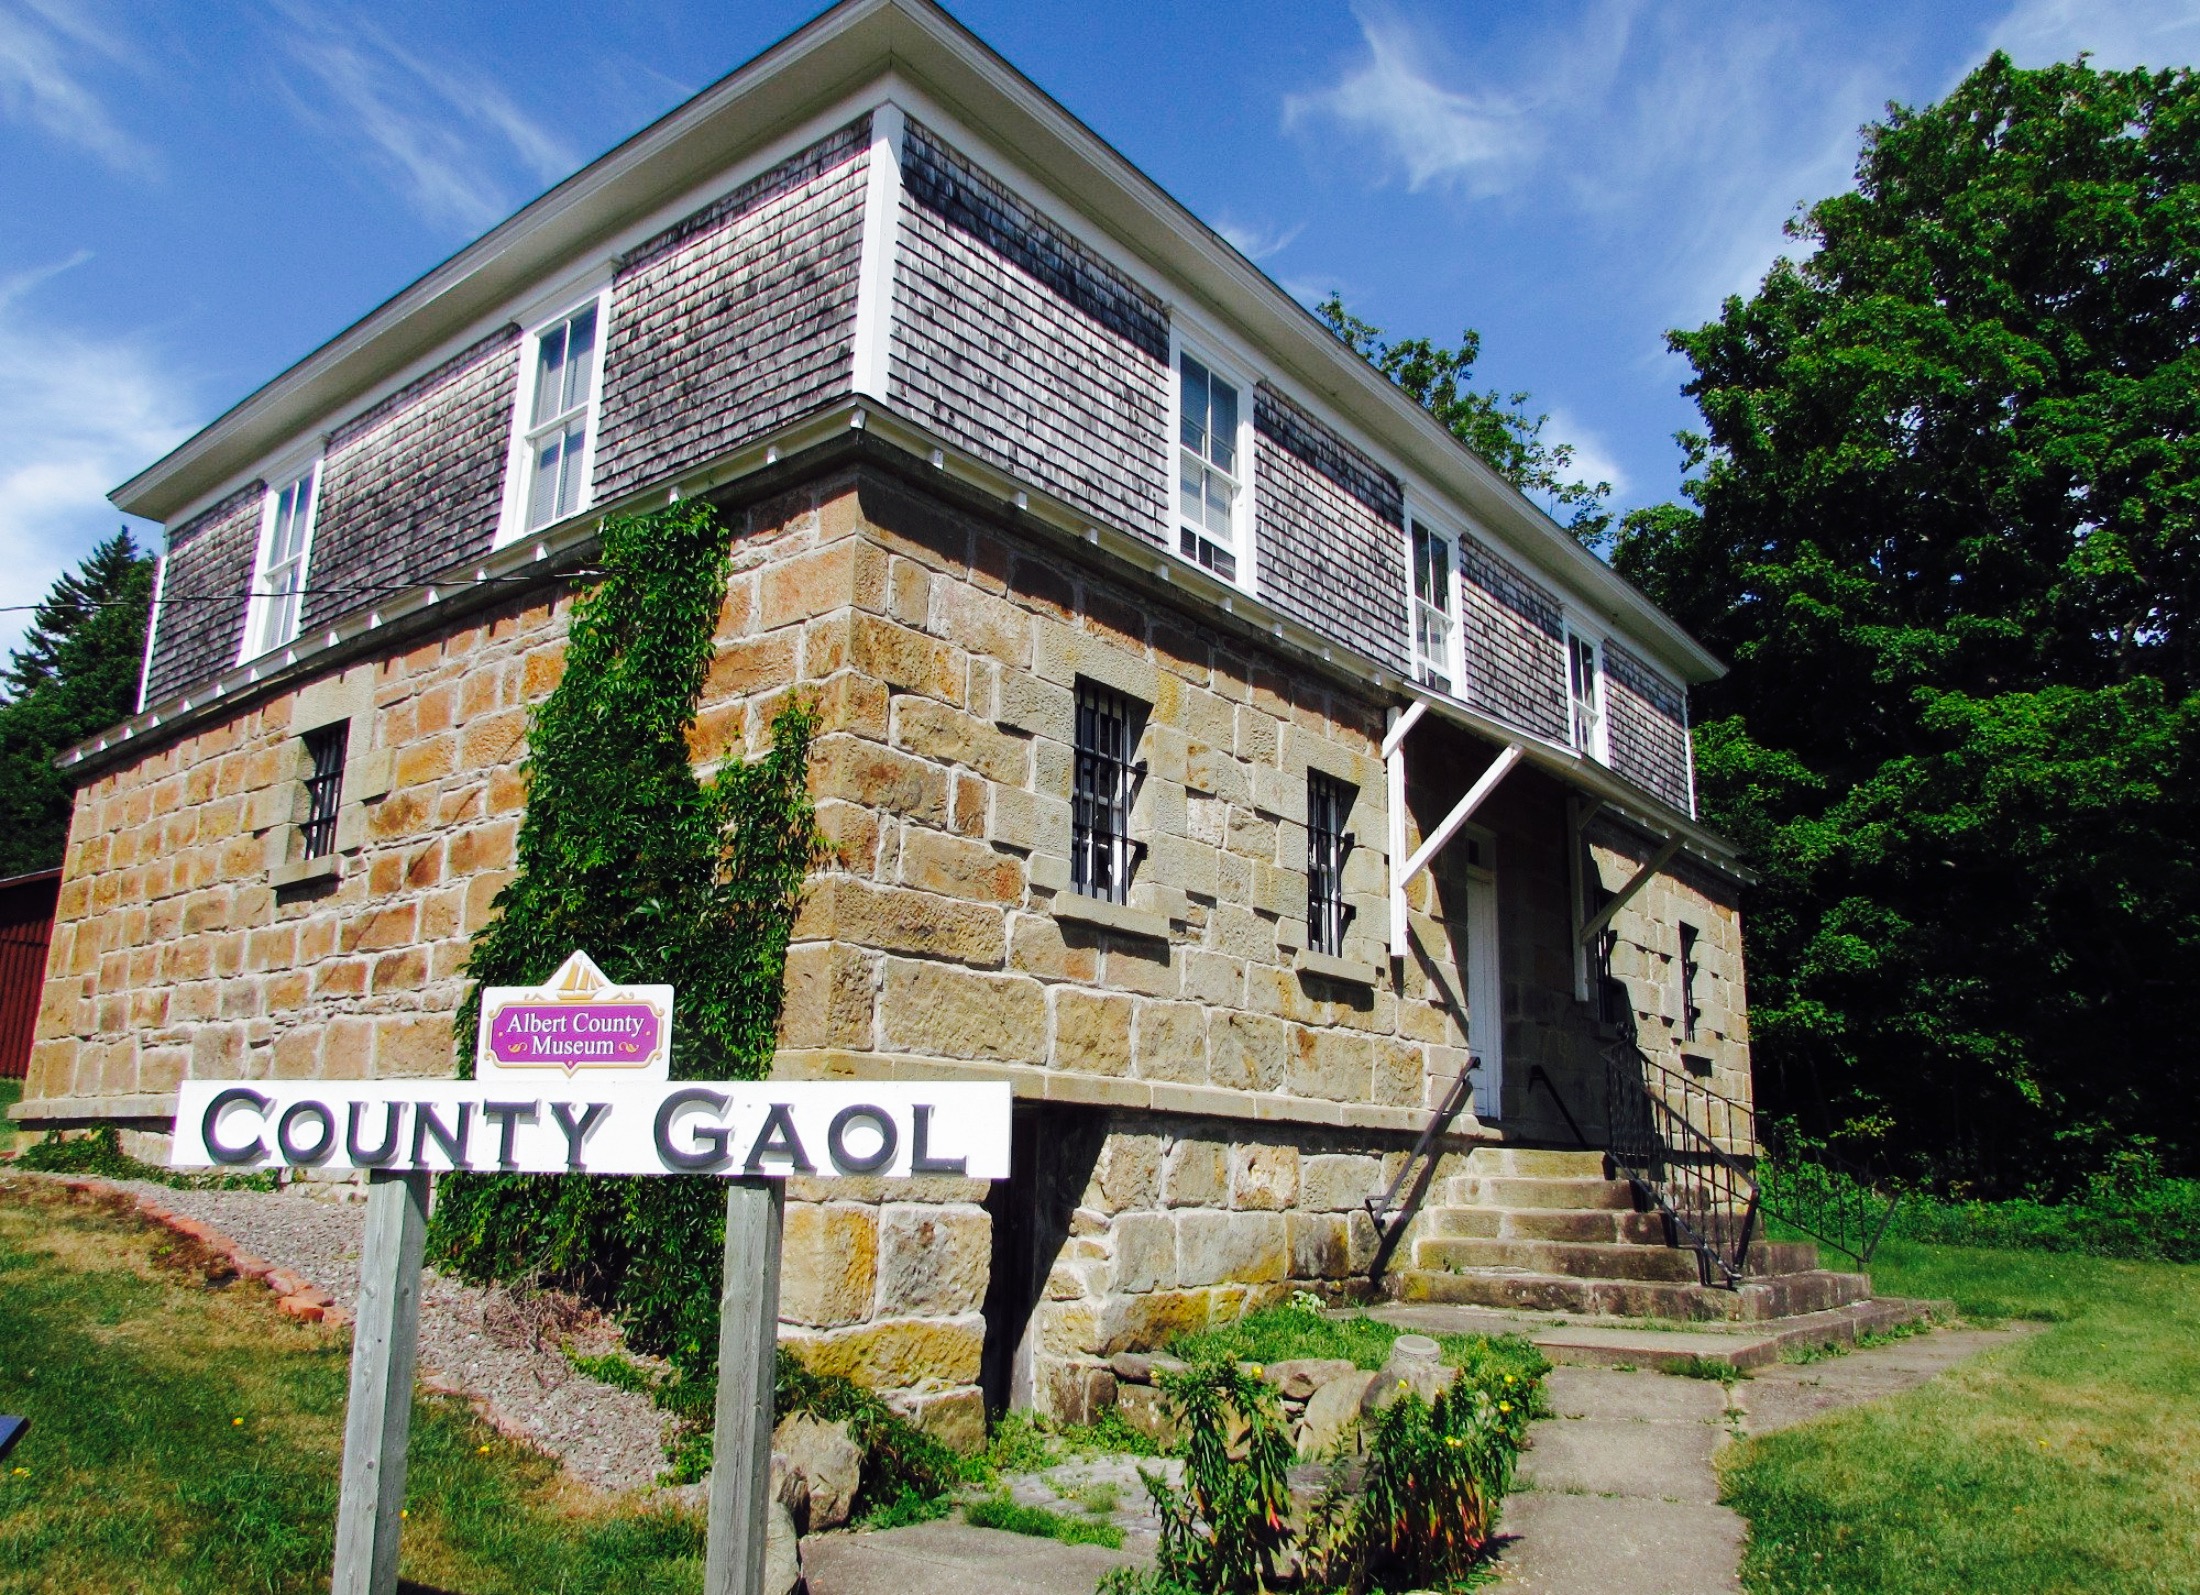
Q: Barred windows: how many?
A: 5